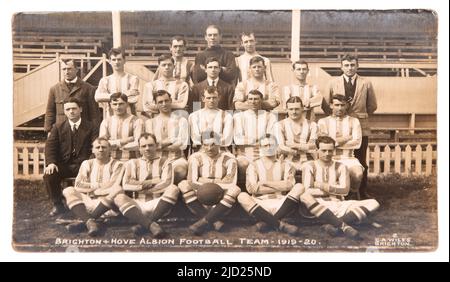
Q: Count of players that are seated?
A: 11